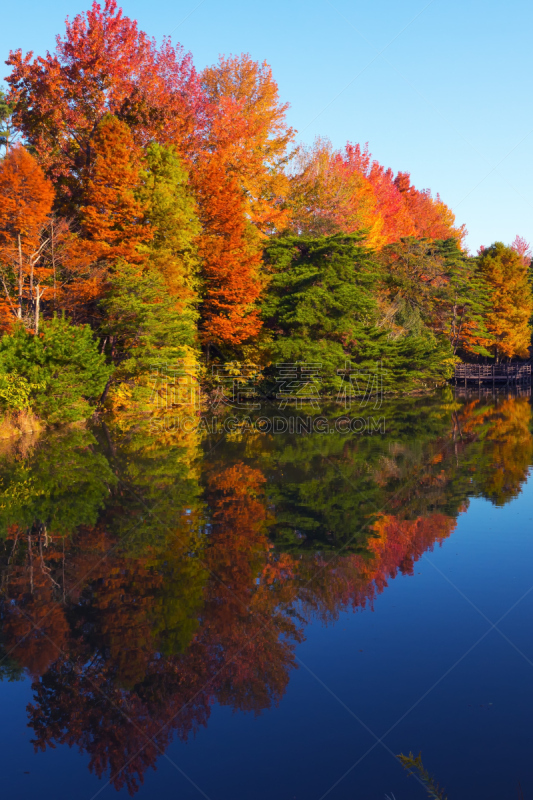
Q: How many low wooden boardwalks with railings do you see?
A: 1